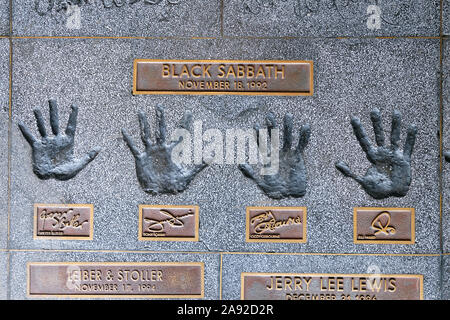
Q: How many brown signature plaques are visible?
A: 4